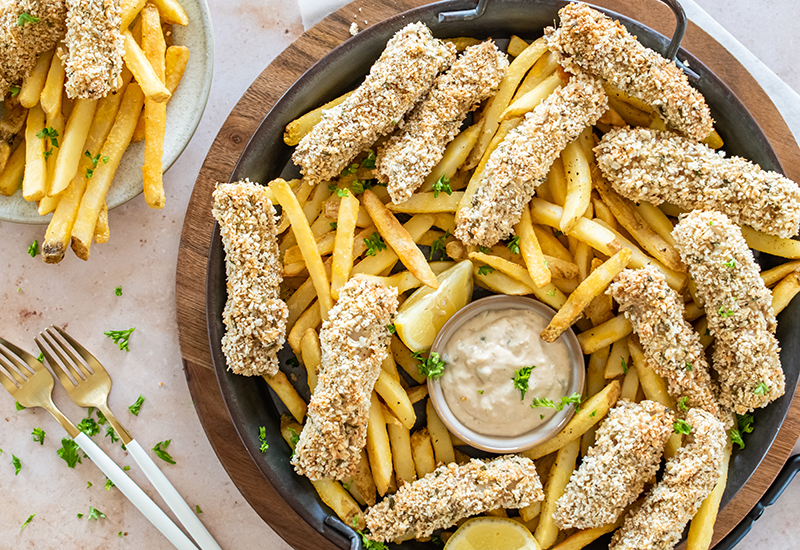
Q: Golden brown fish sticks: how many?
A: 14